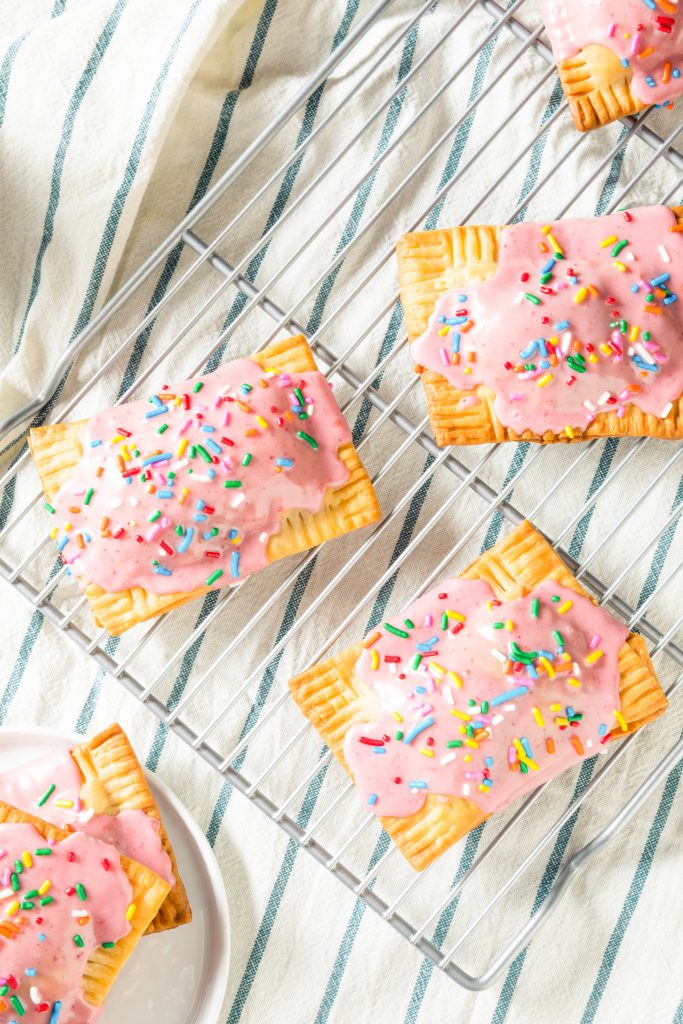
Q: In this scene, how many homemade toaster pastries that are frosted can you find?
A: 6